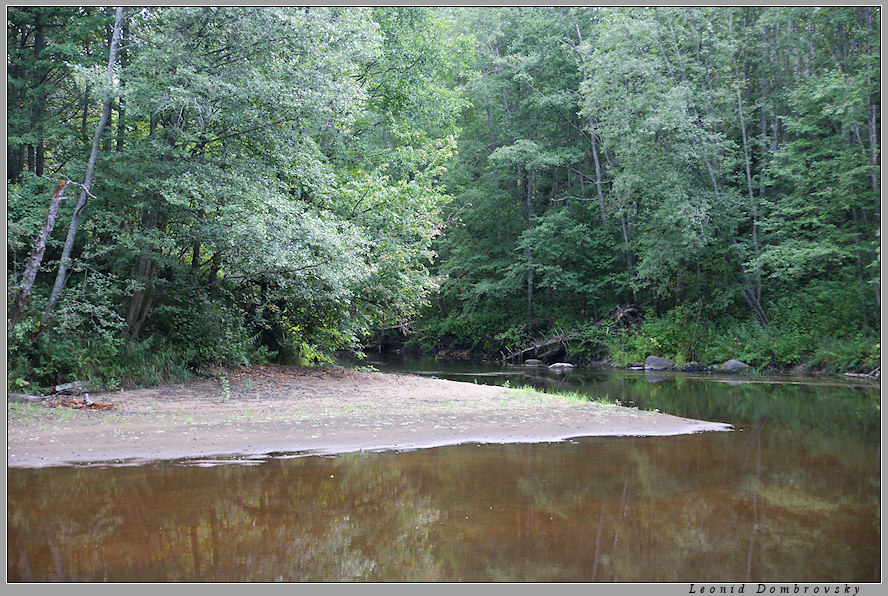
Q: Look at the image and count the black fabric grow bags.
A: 0